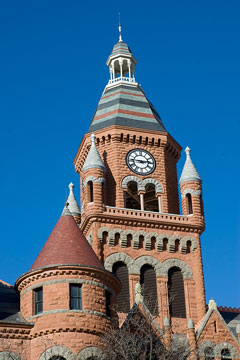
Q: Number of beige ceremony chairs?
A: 0